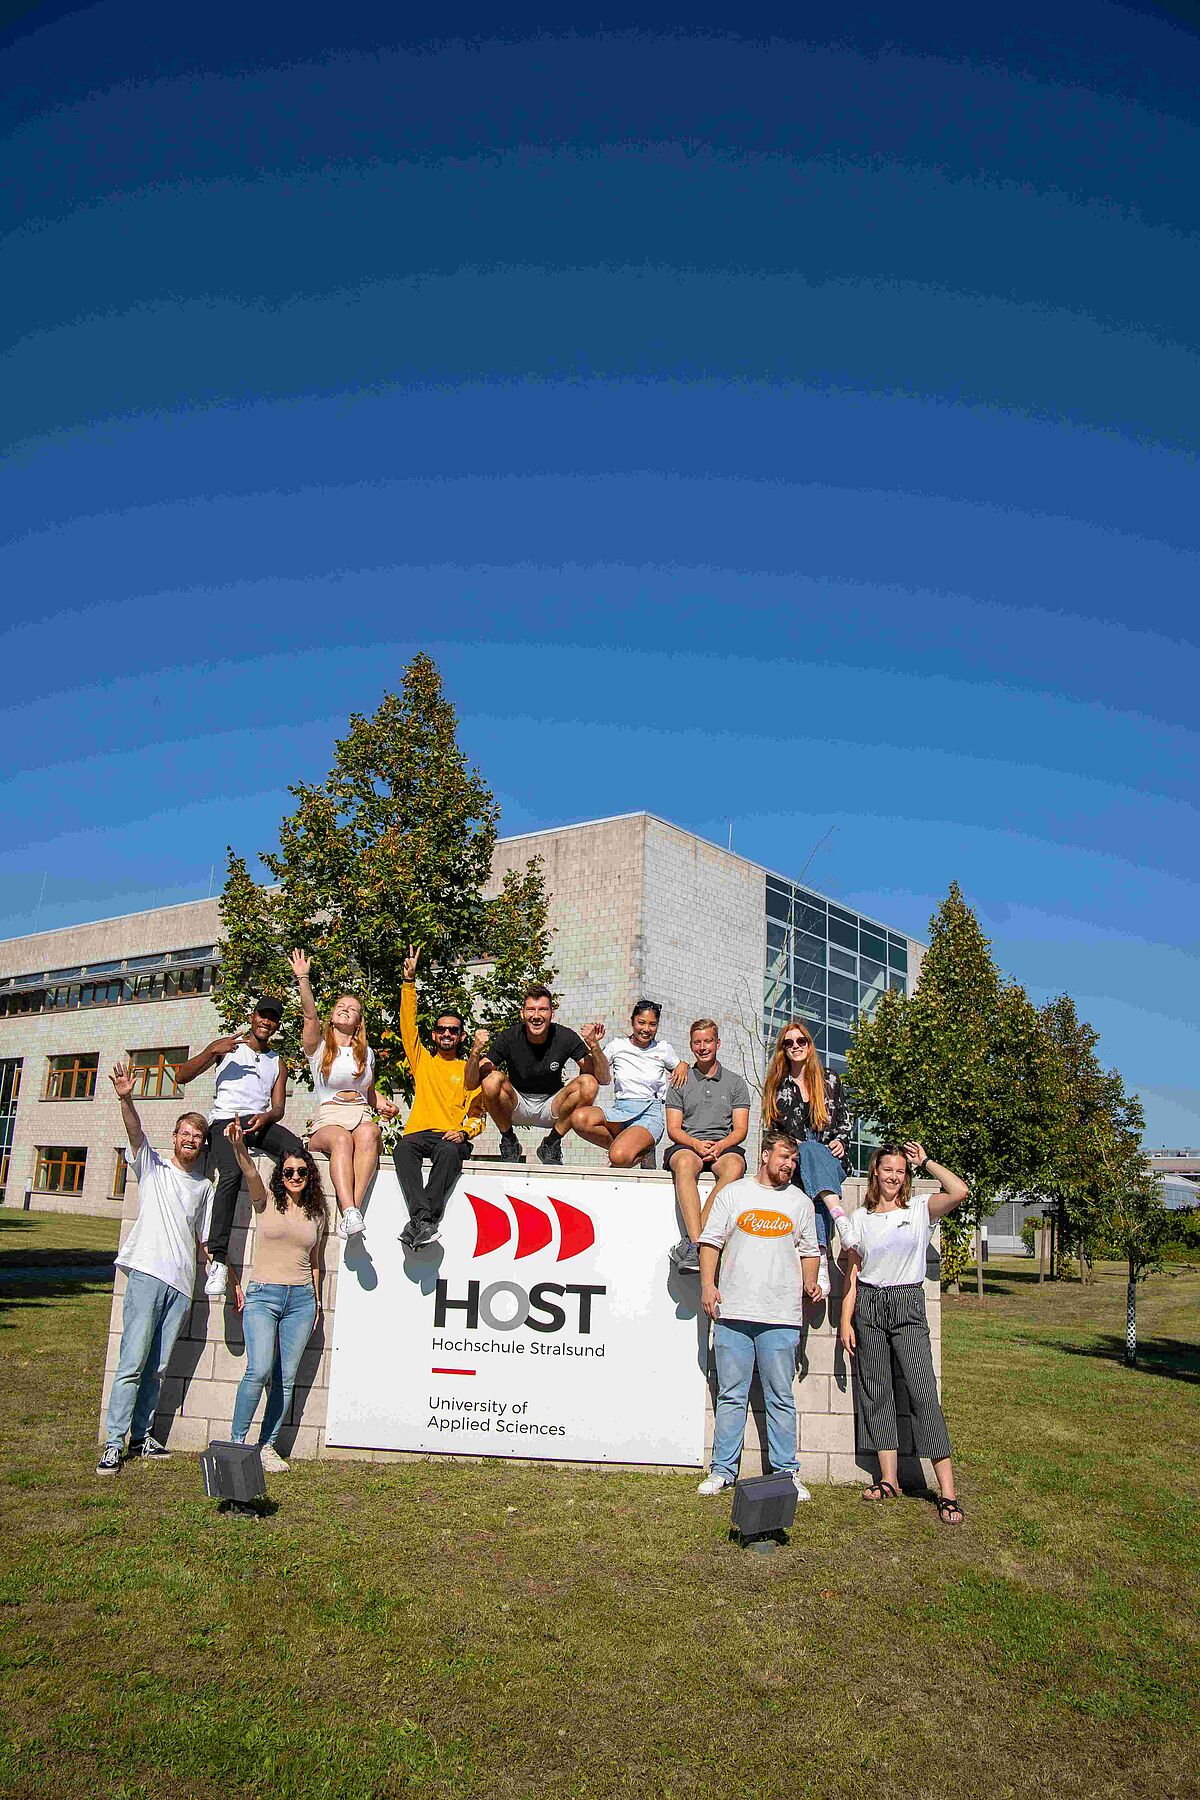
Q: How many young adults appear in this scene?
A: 11